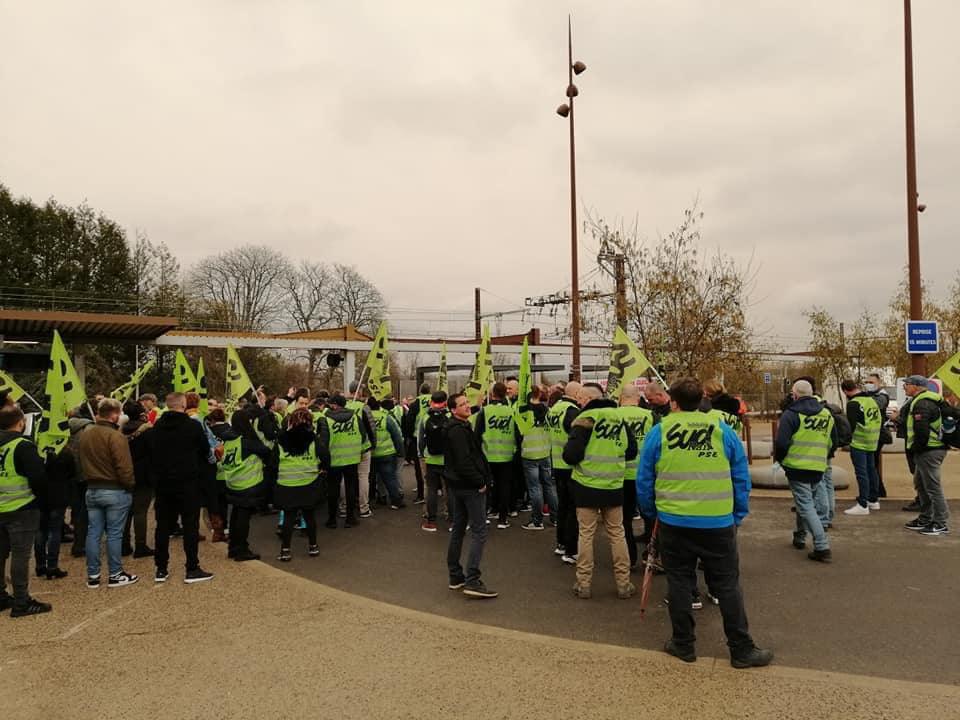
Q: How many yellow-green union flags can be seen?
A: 12